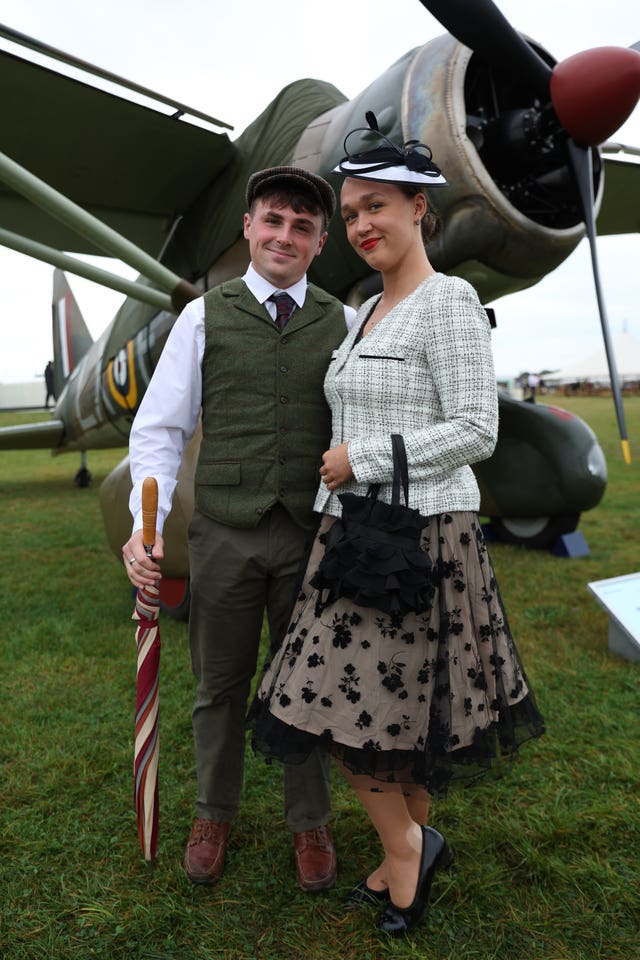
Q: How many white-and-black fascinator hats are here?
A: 1